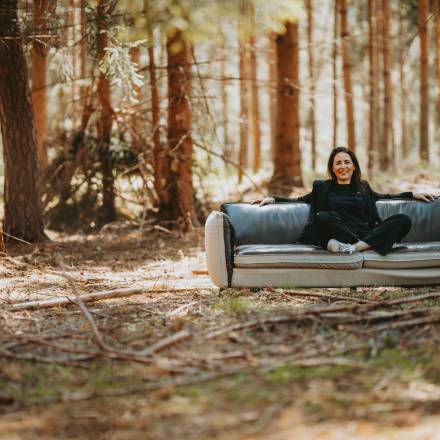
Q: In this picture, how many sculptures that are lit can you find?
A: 0